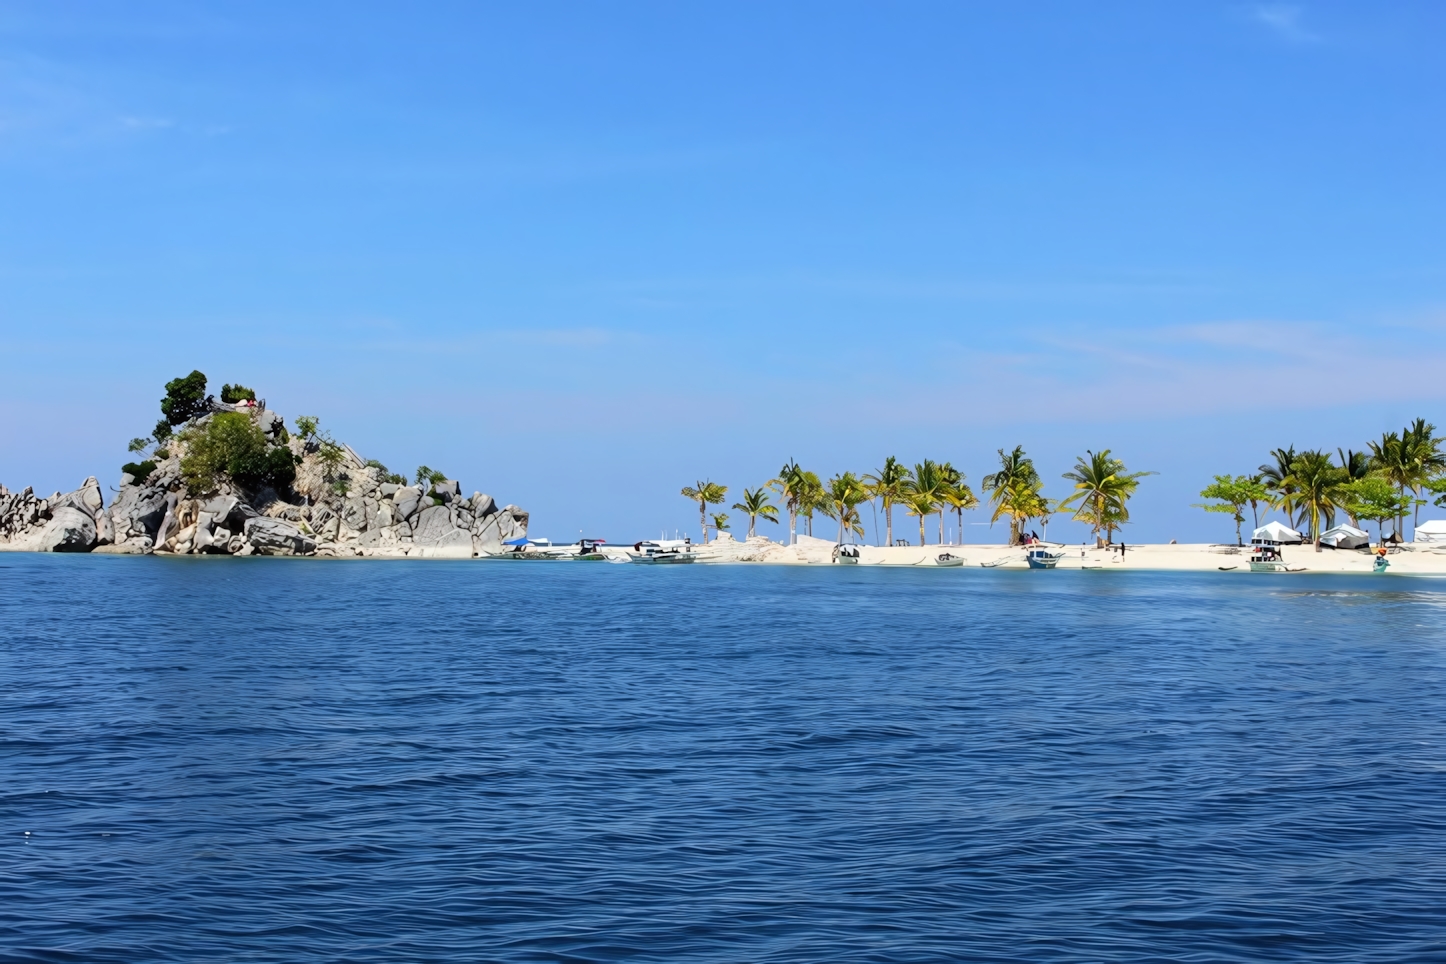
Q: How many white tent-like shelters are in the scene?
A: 3